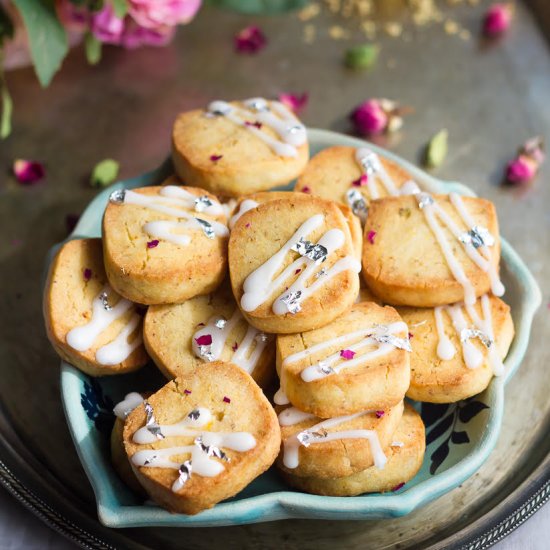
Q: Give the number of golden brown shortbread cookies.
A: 14